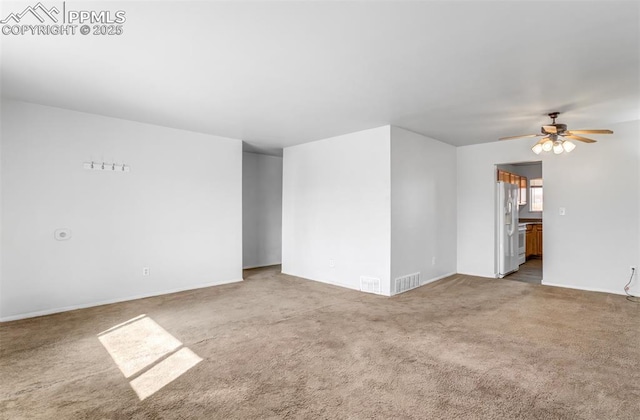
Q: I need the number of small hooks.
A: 4